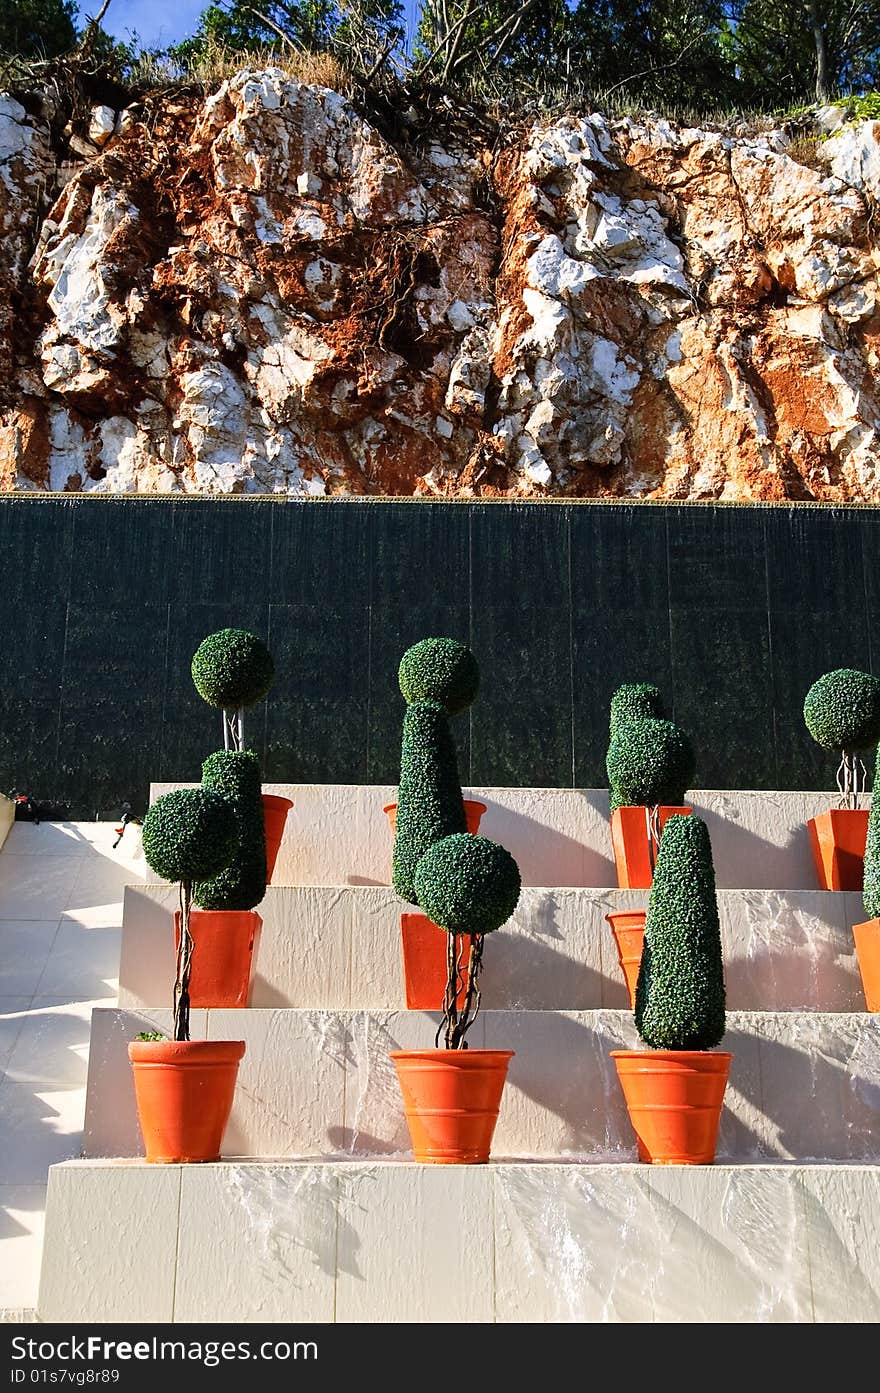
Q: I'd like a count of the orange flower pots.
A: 11